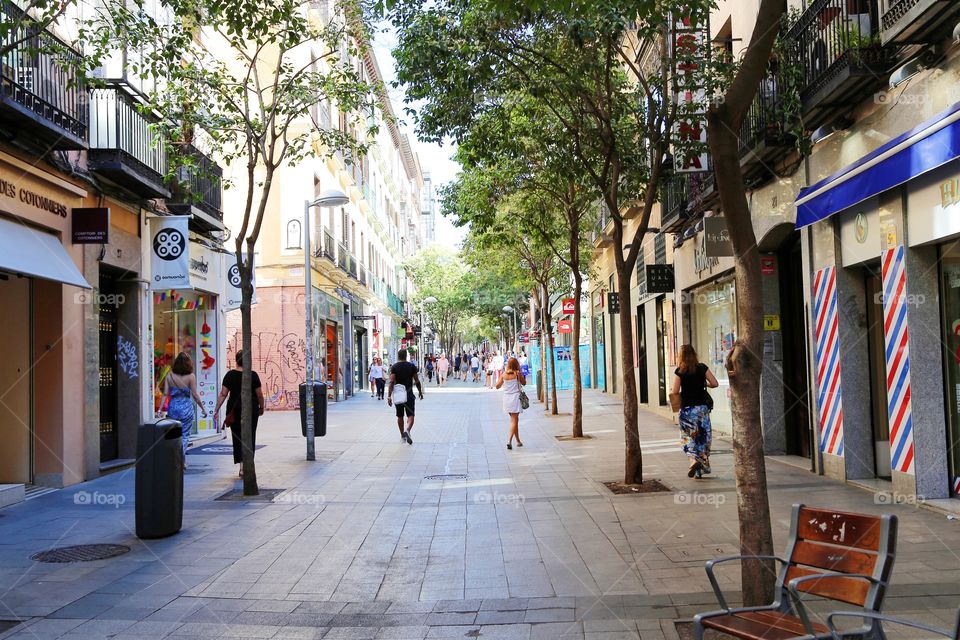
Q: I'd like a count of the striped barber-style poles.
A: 2